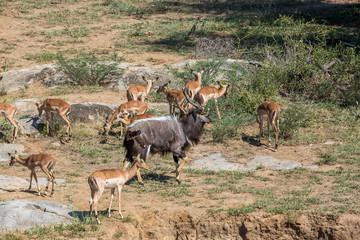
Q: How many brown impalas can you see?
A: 11